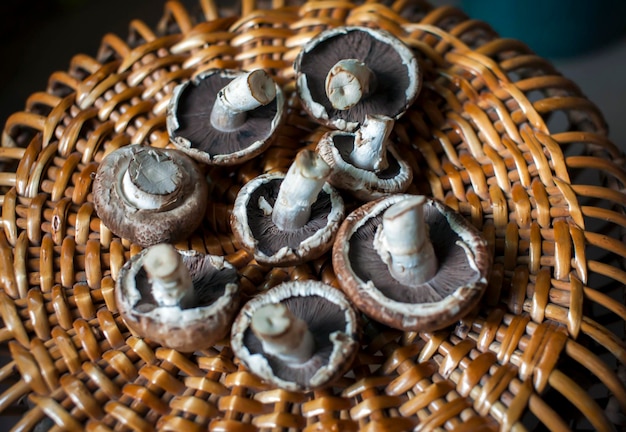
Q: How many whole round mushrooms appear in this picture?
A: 8